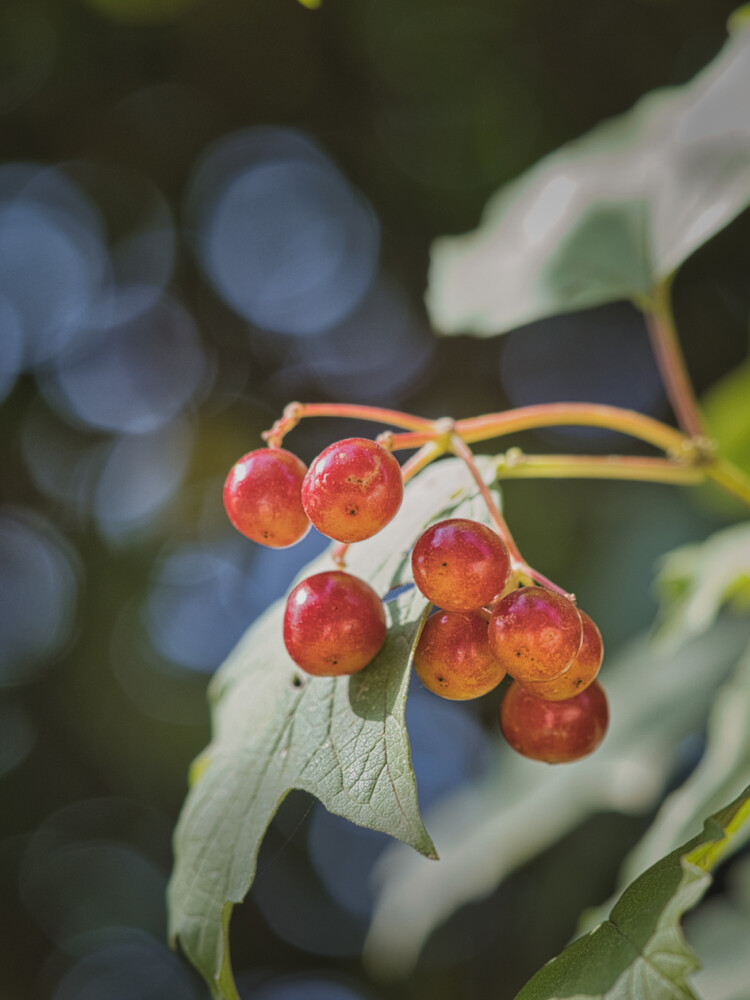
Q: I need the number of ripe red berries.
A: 8